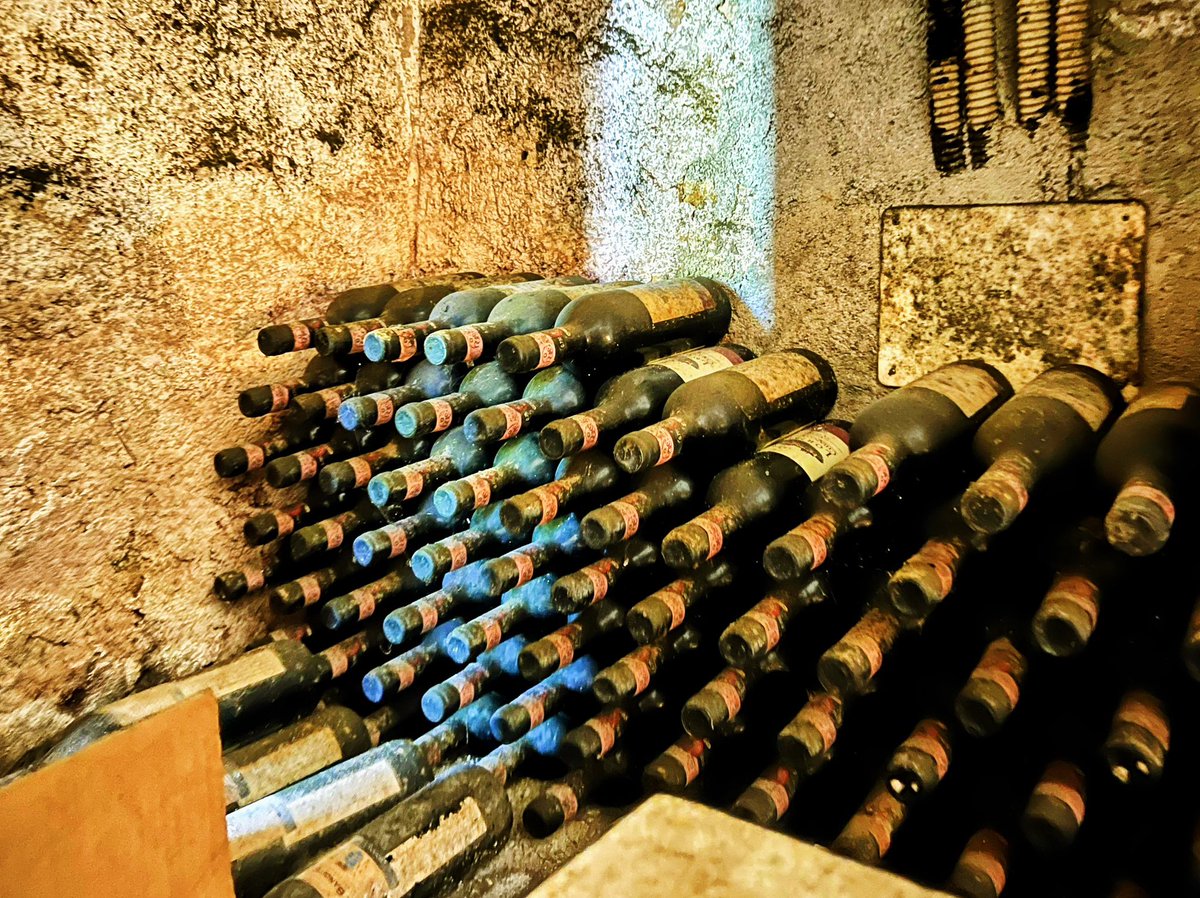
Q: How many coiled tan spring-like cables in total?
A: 4